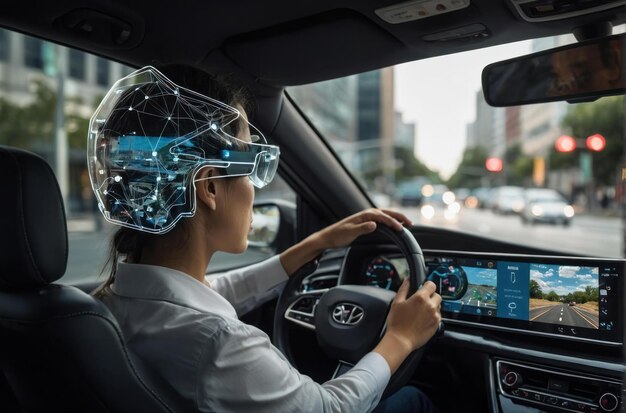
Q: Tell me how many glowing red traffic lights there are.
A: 3